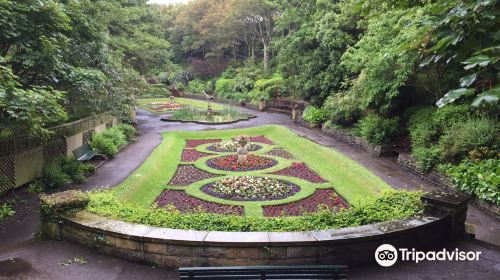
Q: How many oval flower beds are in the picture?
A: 3